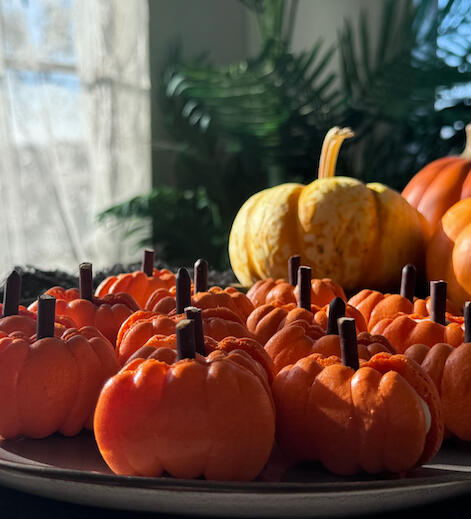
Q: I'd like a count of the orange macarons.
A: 15